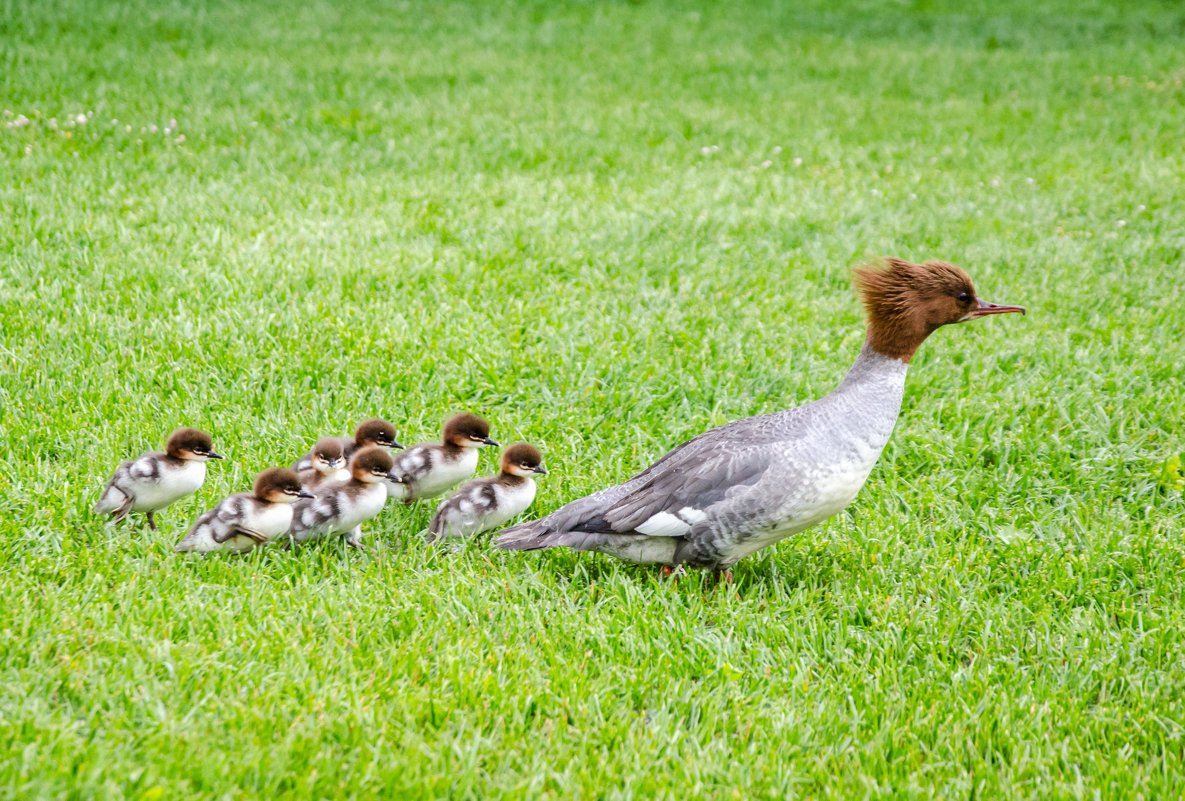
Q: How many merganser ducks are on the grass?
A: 8